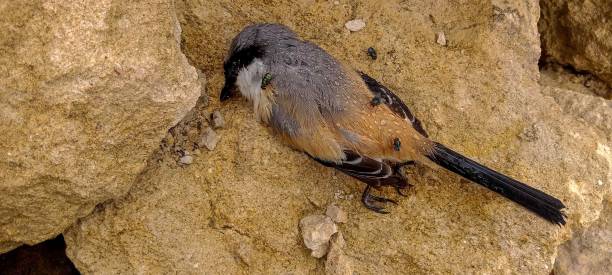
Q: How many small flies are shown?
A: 4